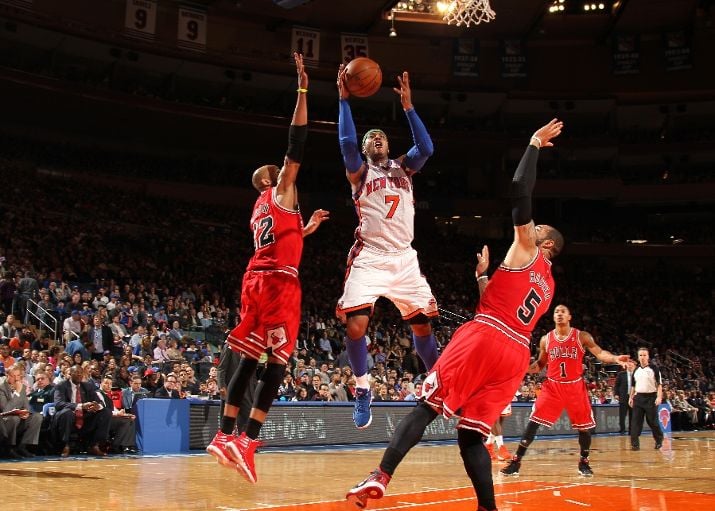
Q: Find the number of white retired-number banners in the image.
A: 4